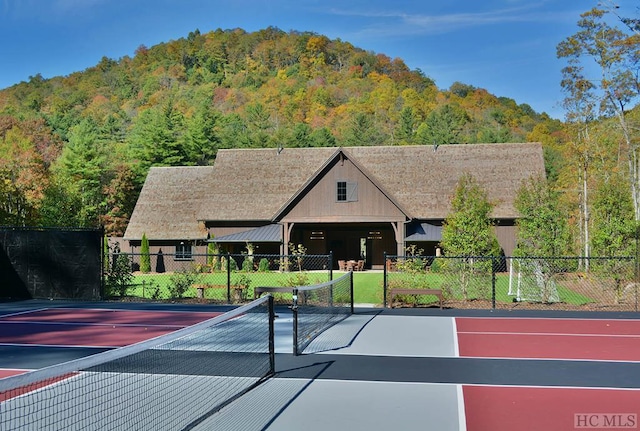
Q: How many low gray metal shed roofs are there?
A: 2